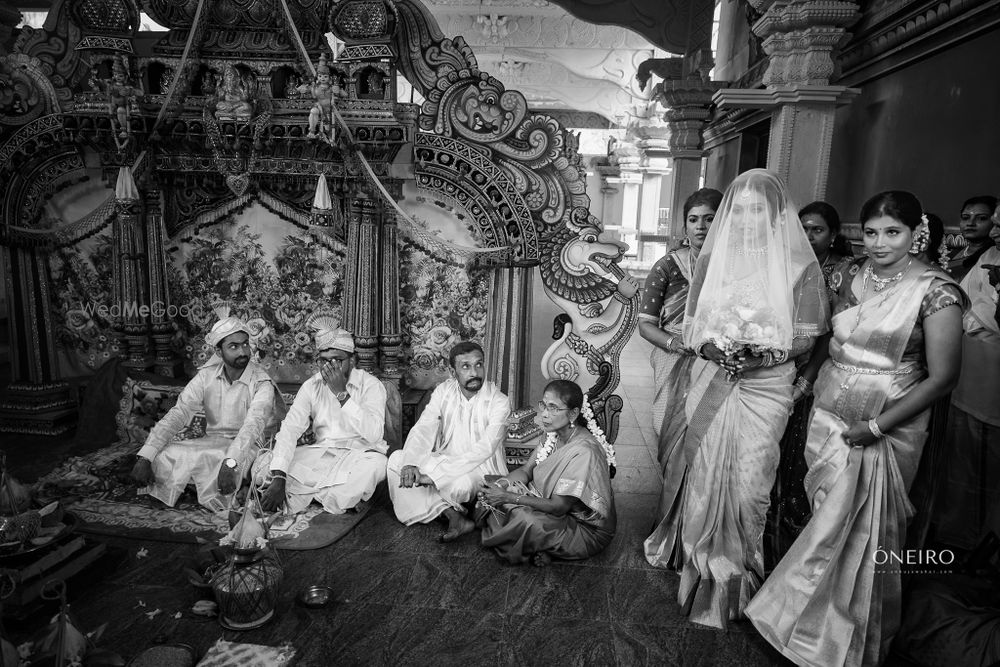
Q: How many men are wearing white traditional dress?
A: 3